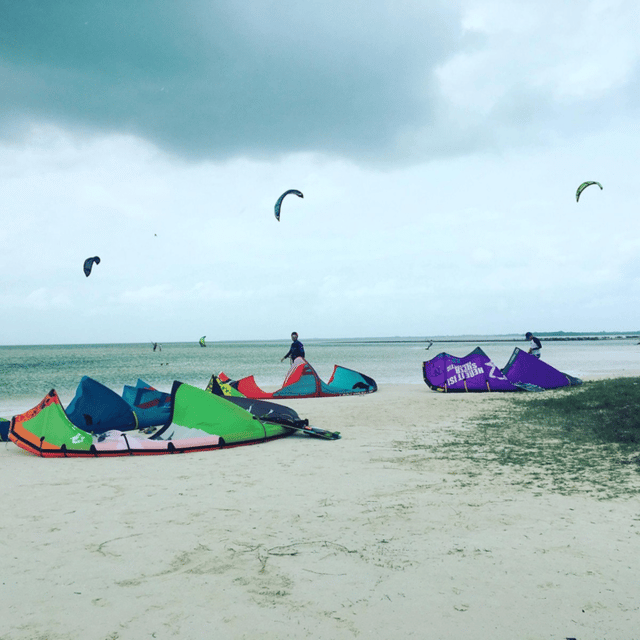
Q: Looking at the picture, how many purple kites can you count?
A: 1